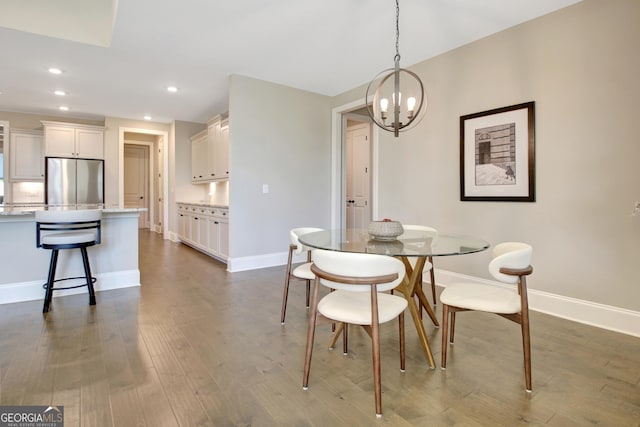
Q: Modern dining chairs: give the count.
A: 4